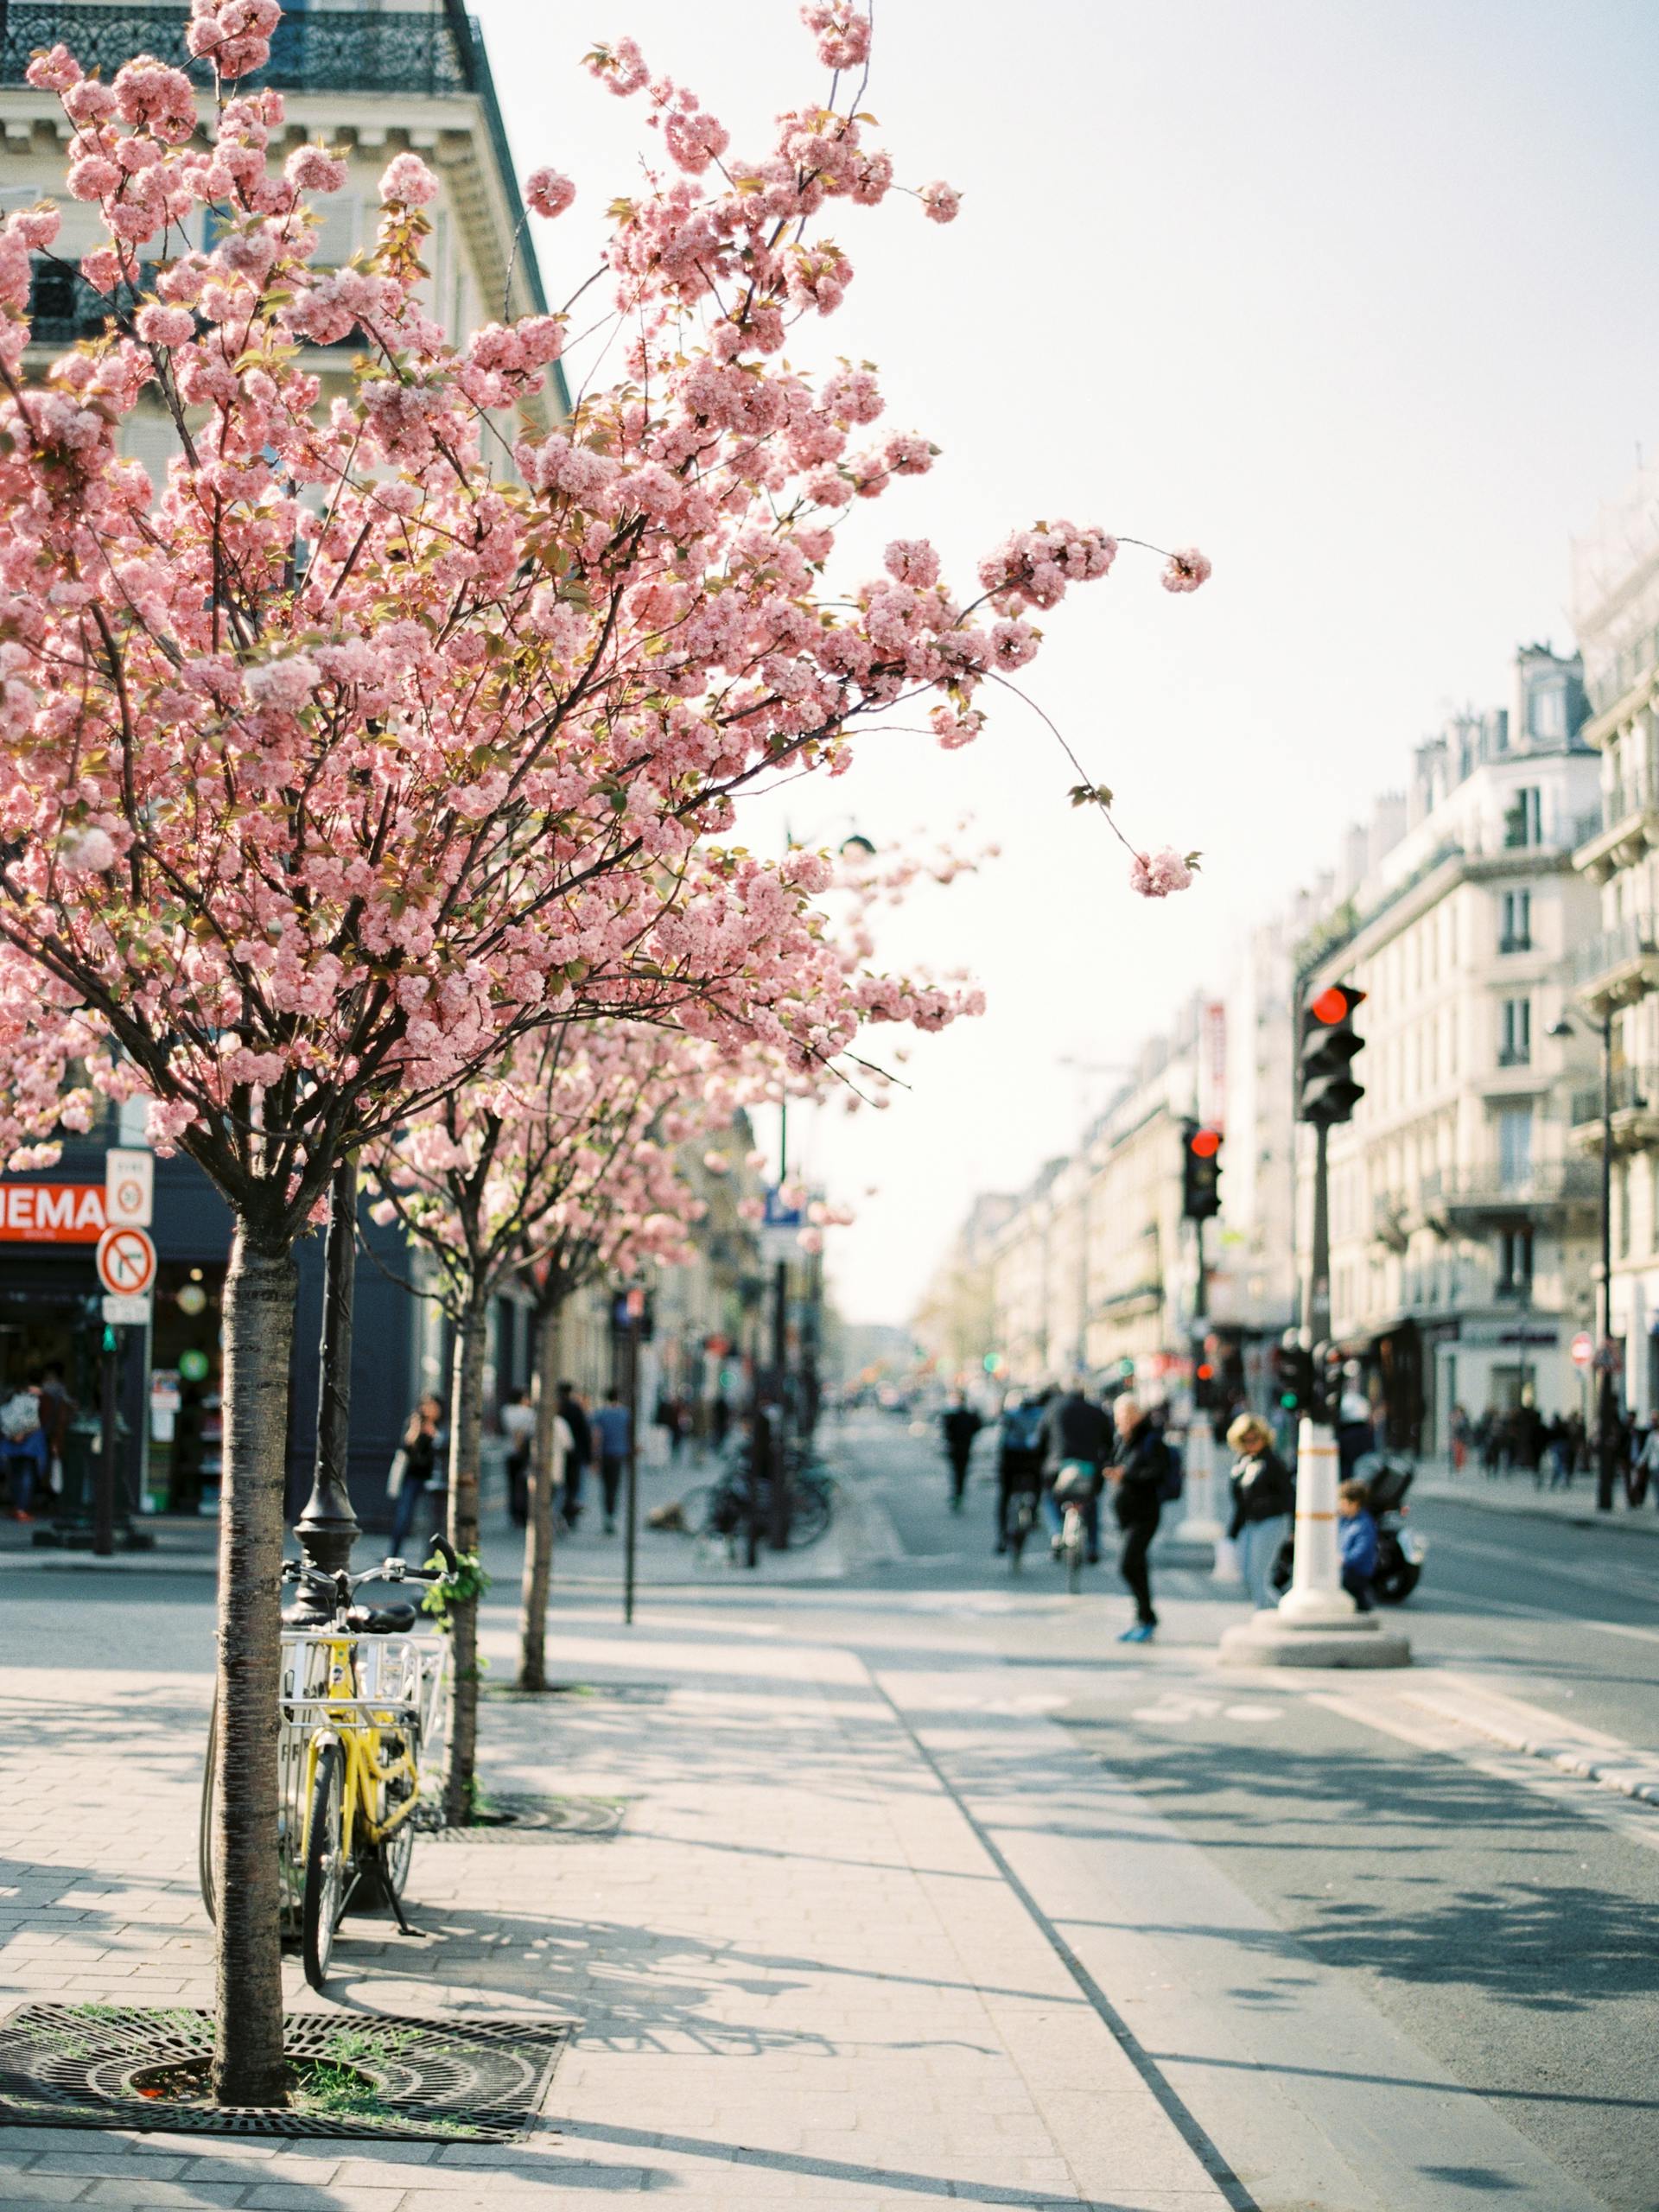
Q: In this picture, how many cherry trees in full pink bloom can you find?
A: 3